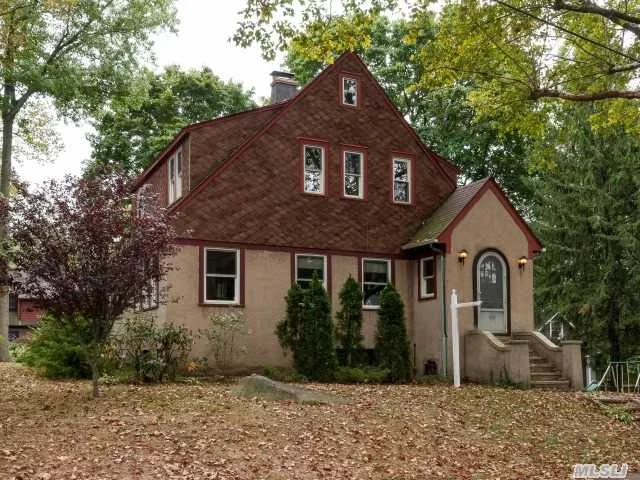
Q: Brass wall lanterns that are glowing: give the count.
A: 2